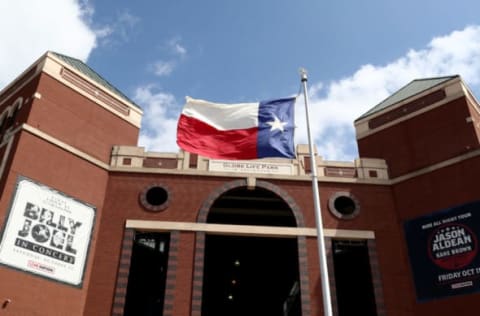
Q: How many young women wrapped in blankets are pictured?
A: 0